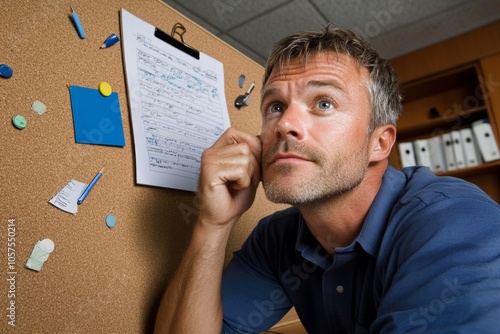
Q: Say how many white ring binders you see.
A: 7